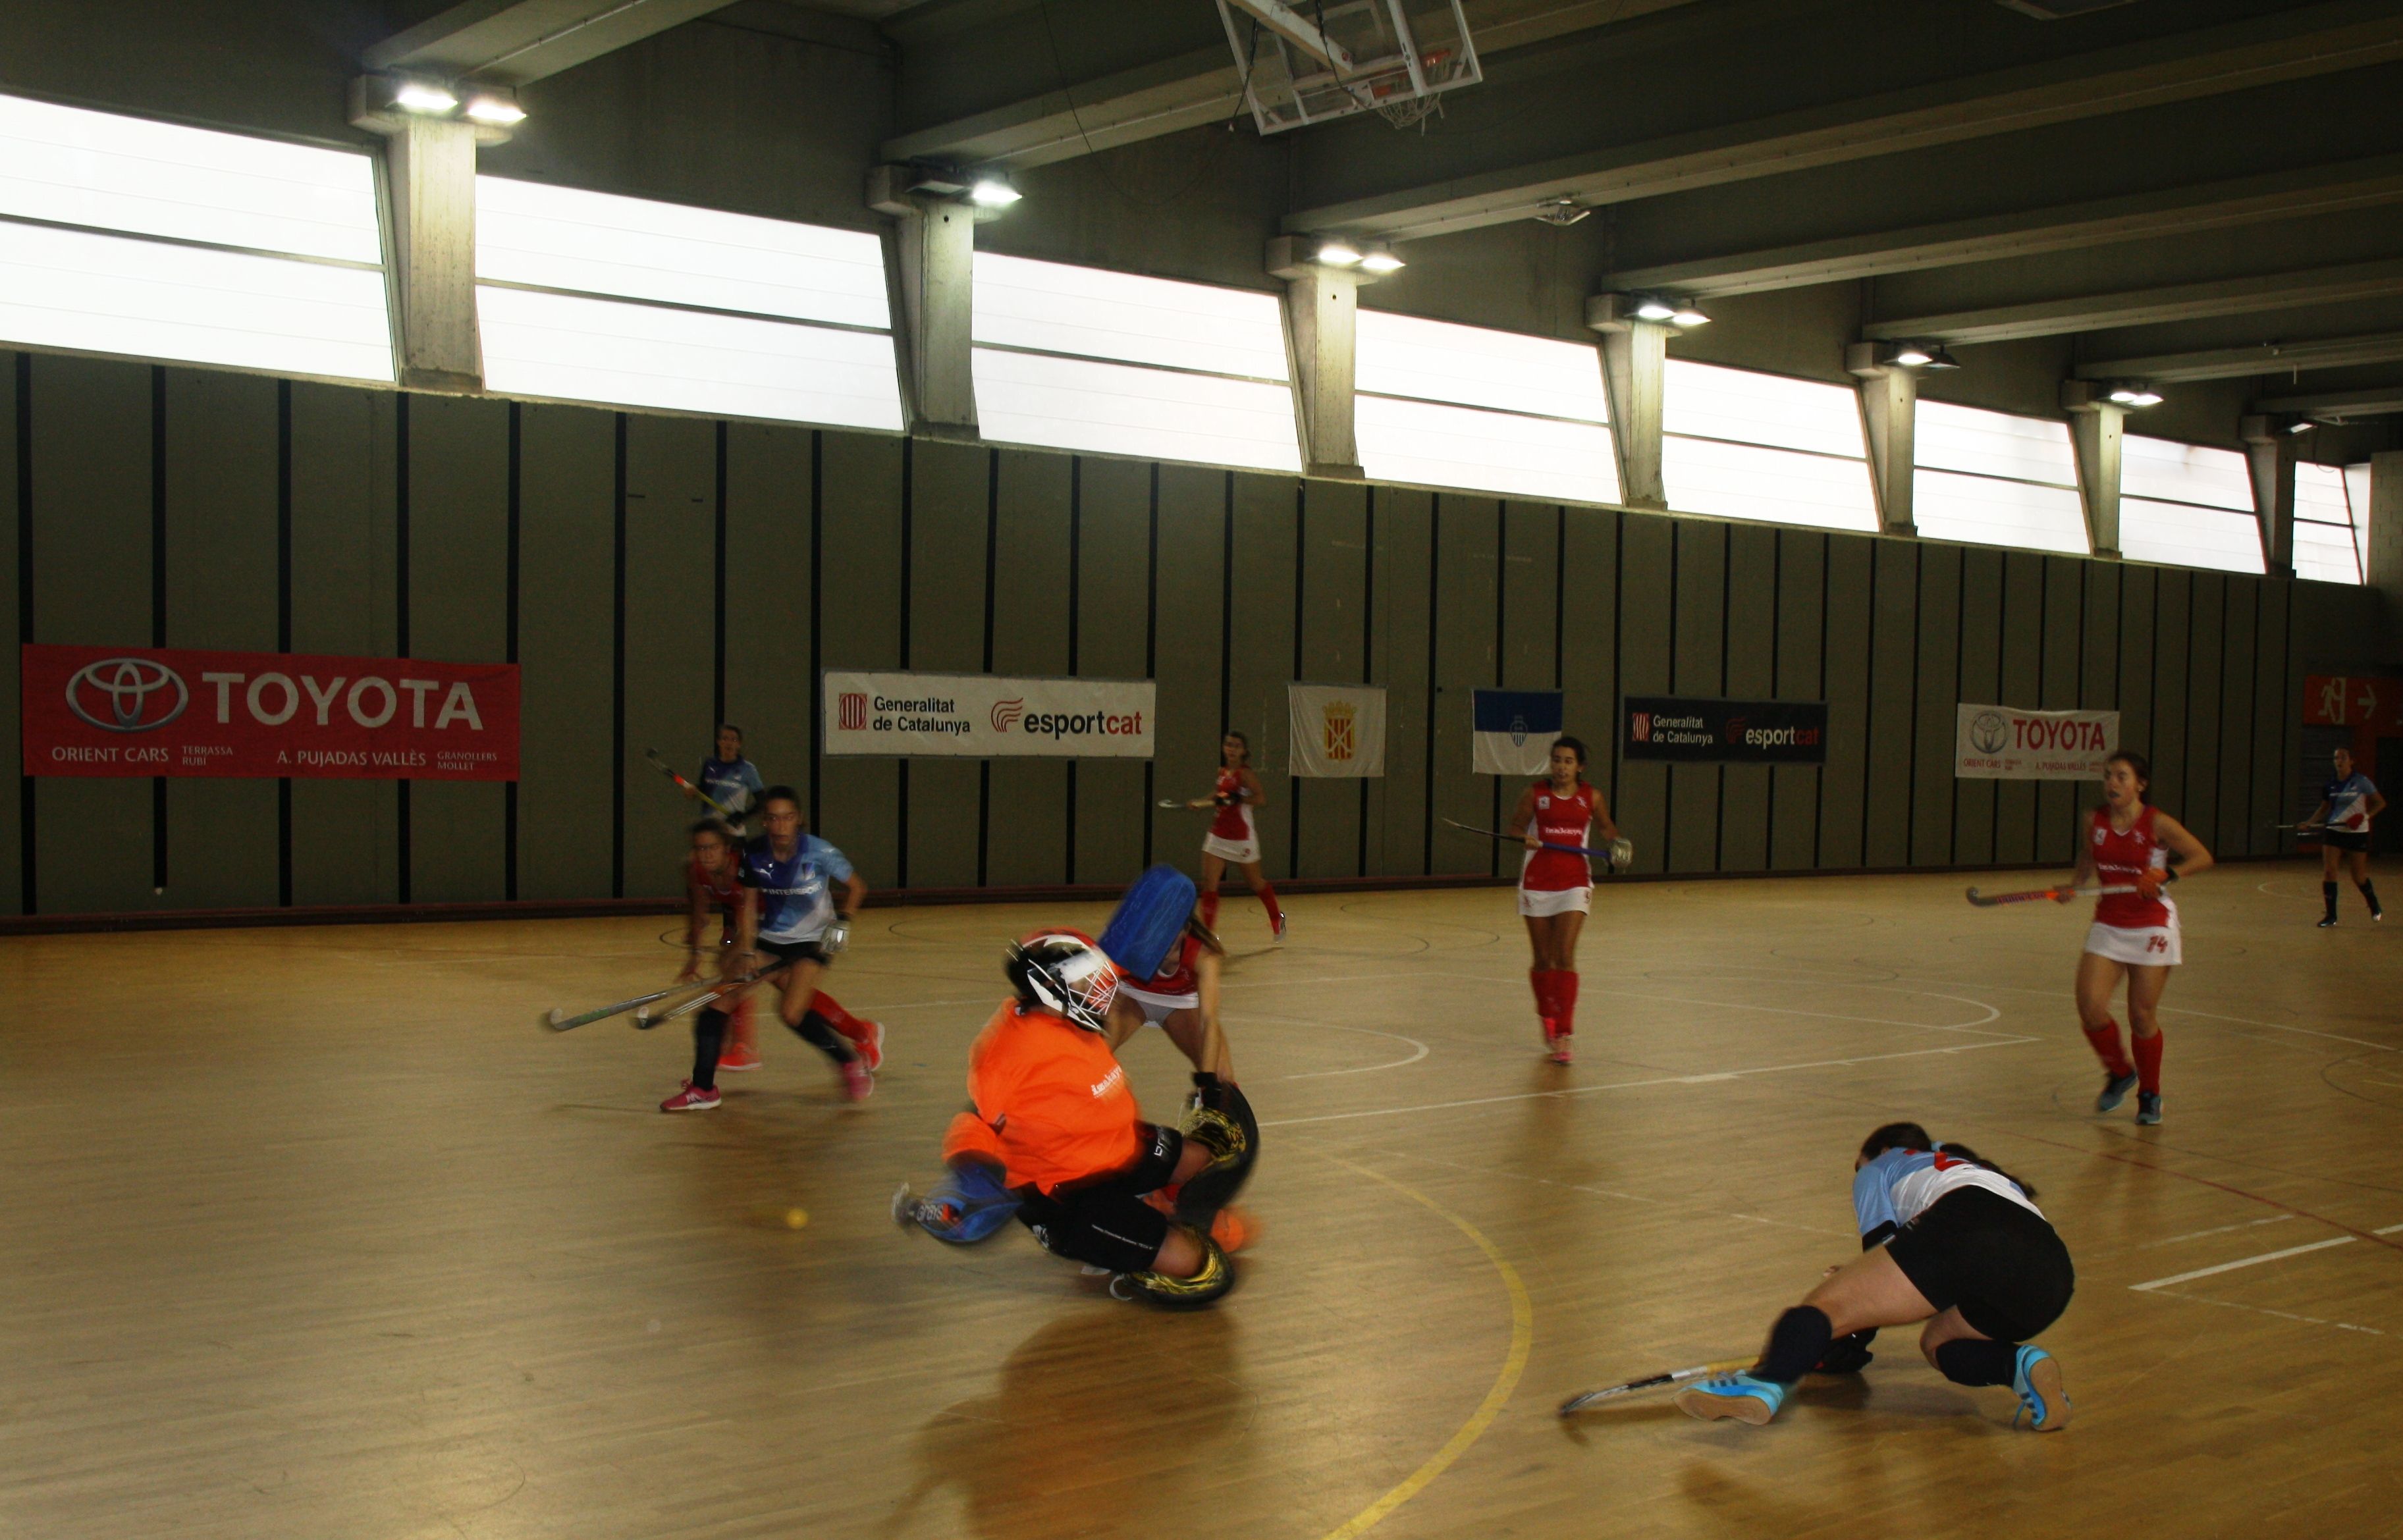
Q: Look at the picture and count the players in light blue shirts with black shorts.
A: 4